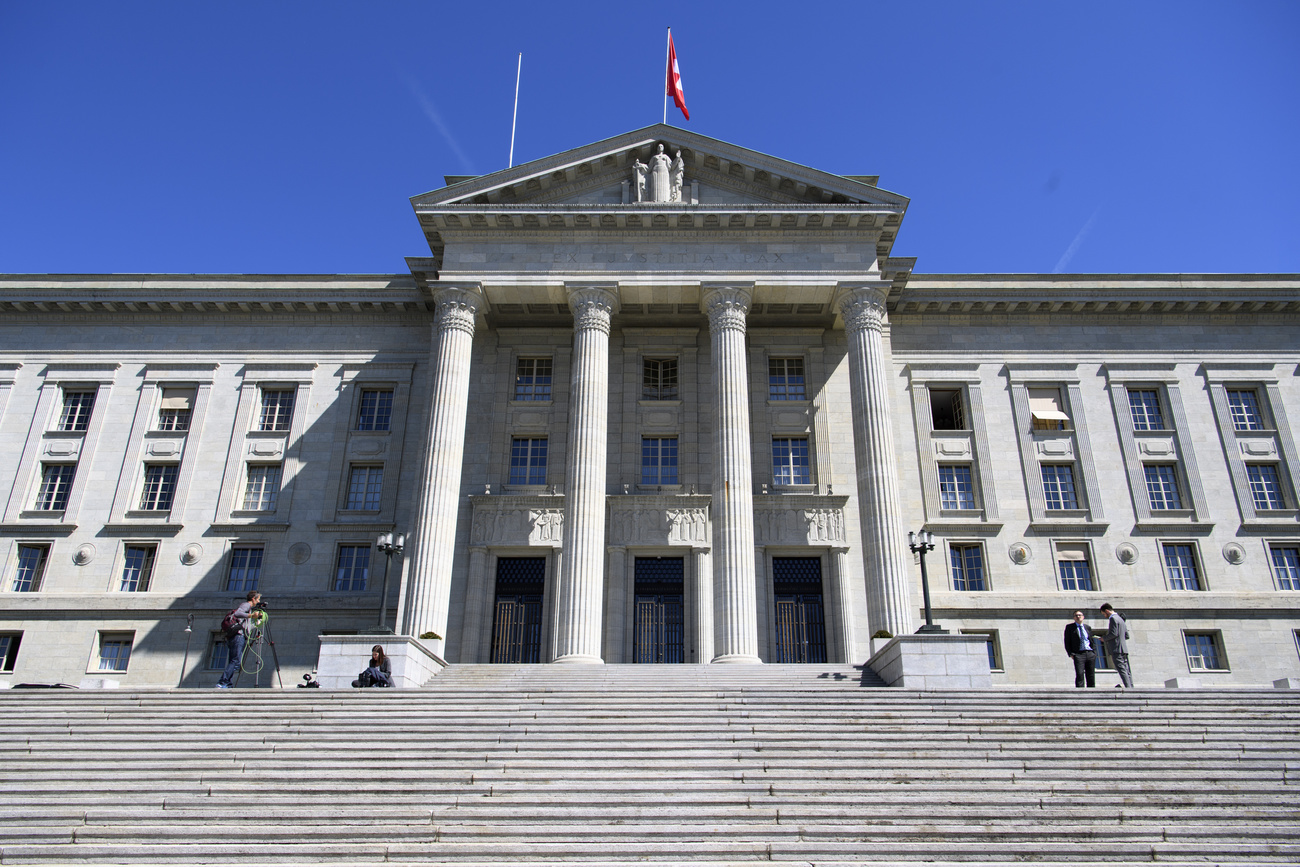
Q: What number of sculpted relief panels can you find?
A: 3